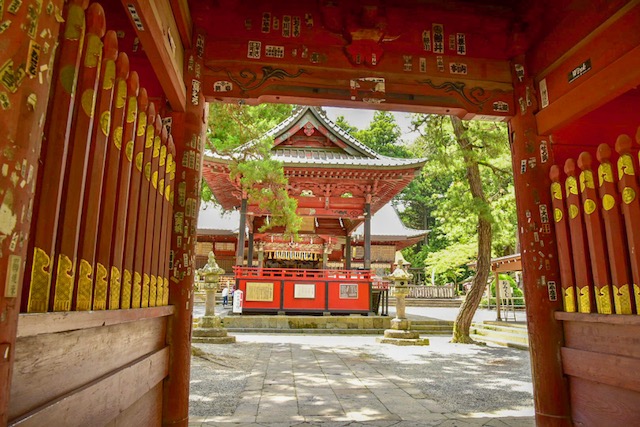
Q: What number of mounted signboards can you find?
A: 3